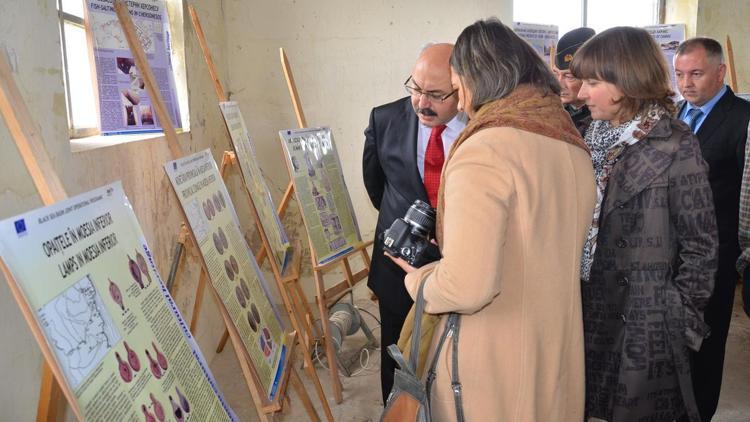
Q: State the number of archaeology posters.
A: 7